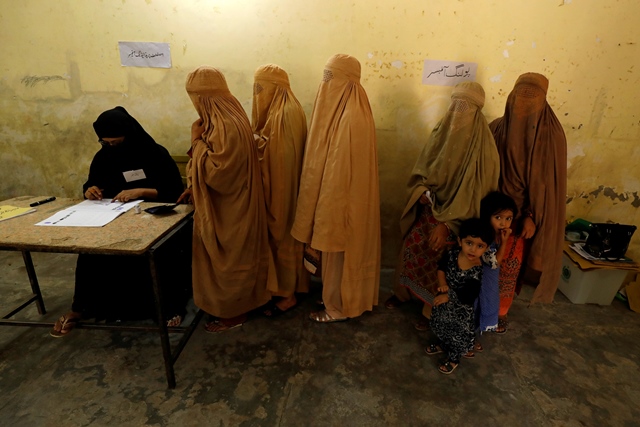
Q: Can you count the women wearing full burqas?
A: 5